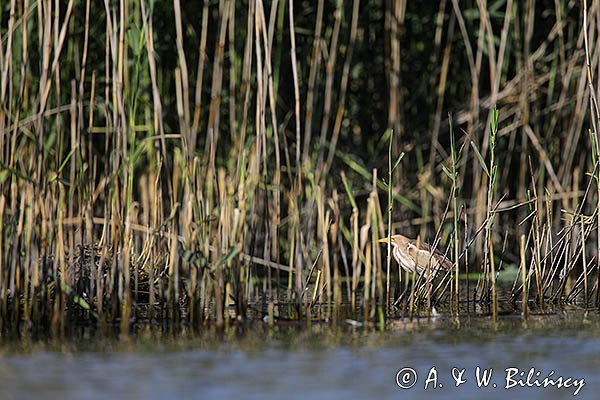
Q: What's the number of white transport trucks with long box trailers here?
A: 0